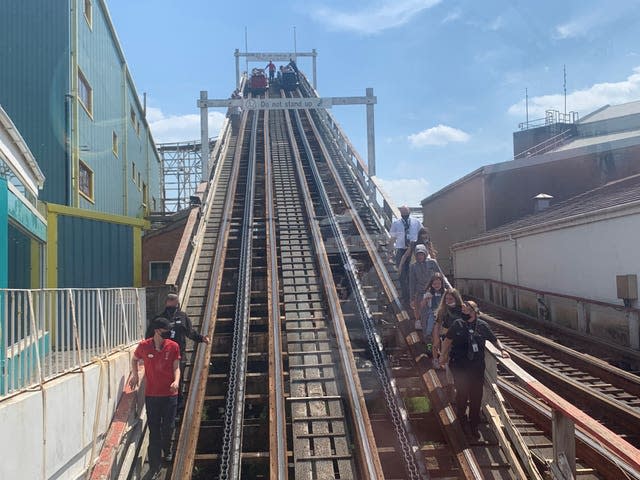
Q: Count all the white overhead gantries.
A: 2